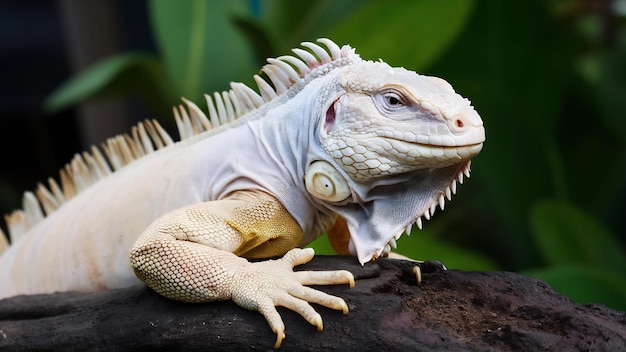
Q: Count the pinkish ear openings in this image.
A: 1